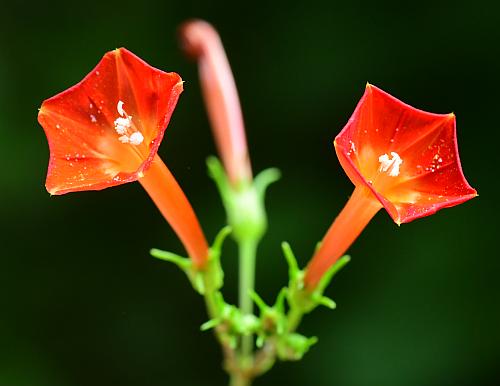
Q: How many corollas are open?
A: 2